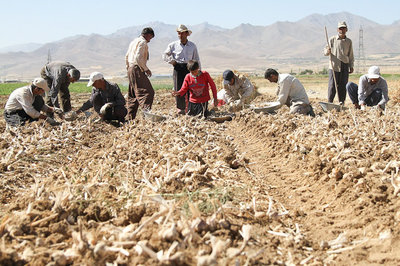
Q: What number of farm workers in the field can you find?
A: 10